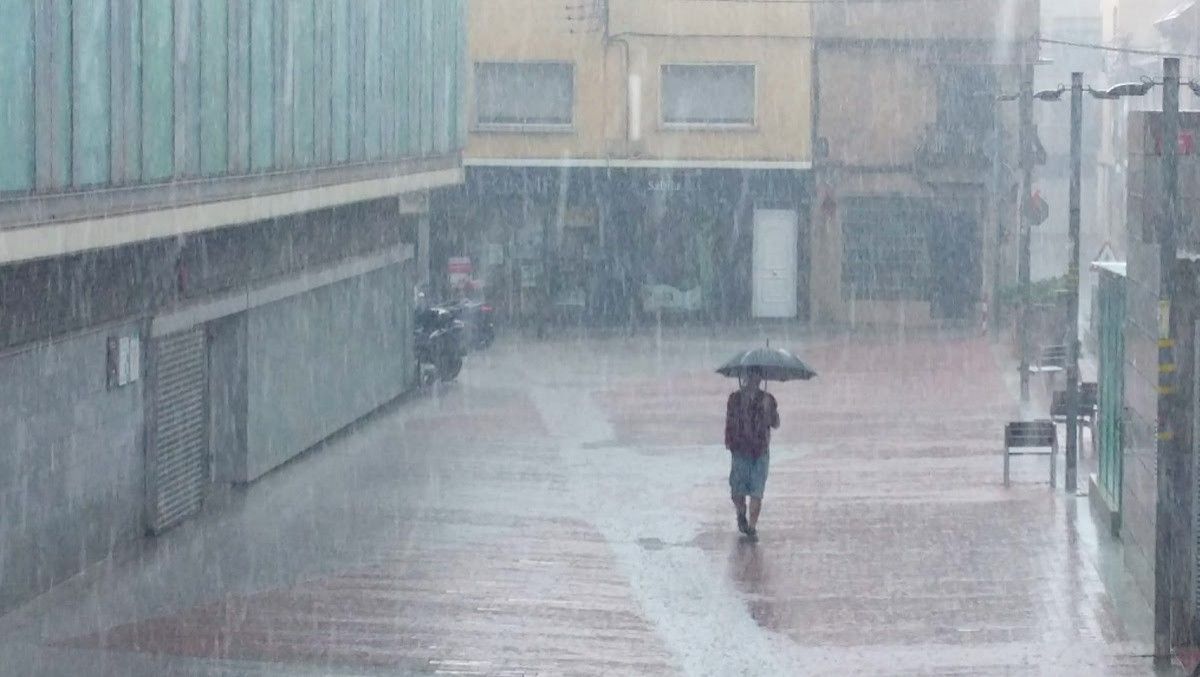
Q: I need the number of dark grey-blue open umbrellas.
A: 1